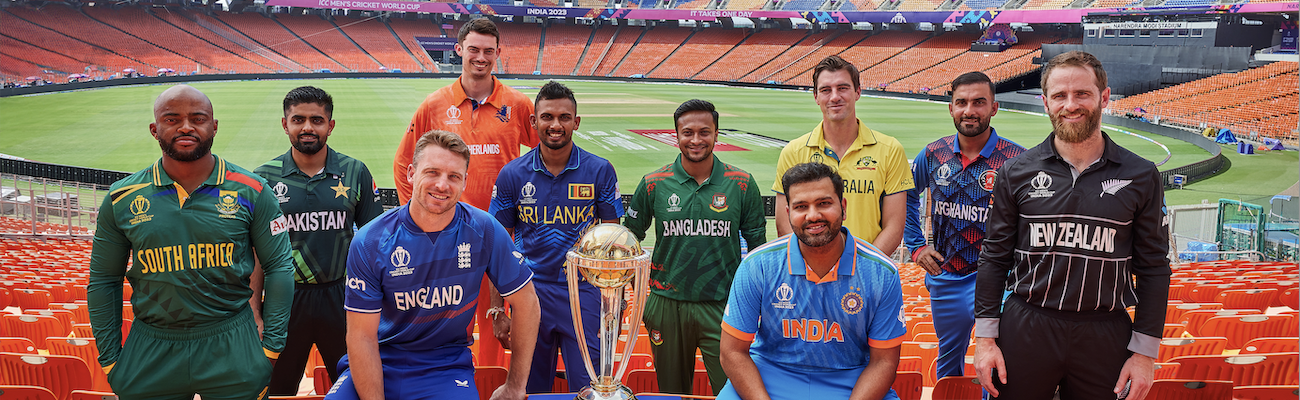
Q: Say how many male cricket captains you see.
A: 10